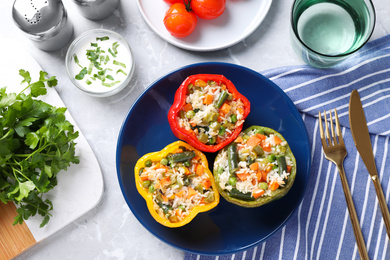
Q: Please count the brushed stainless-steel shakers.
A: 2